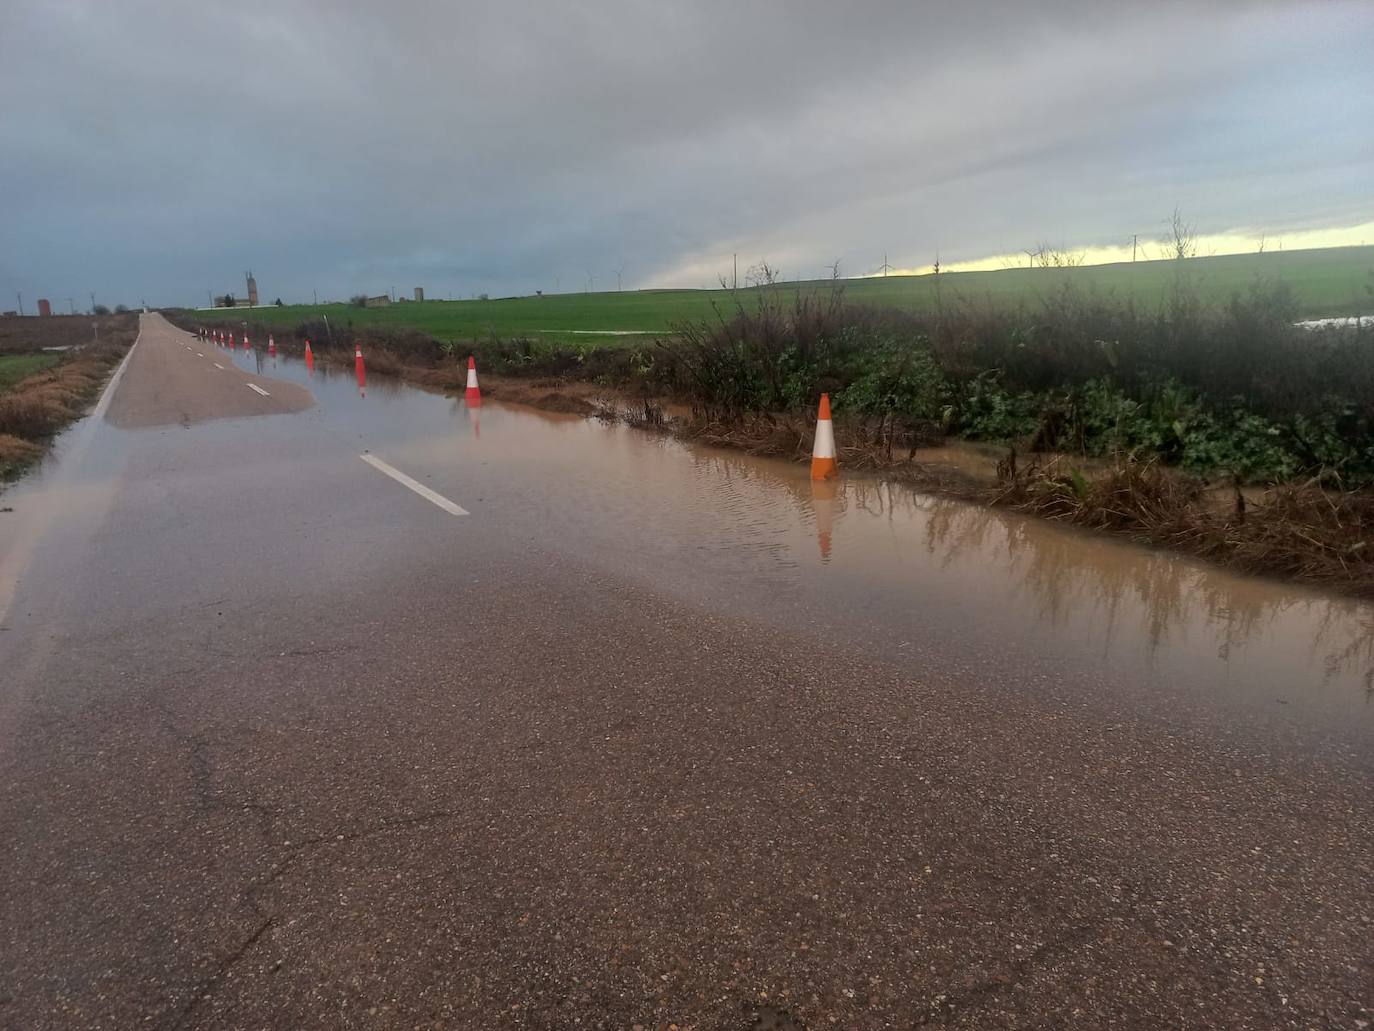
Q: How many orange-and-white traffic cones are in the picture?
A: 11